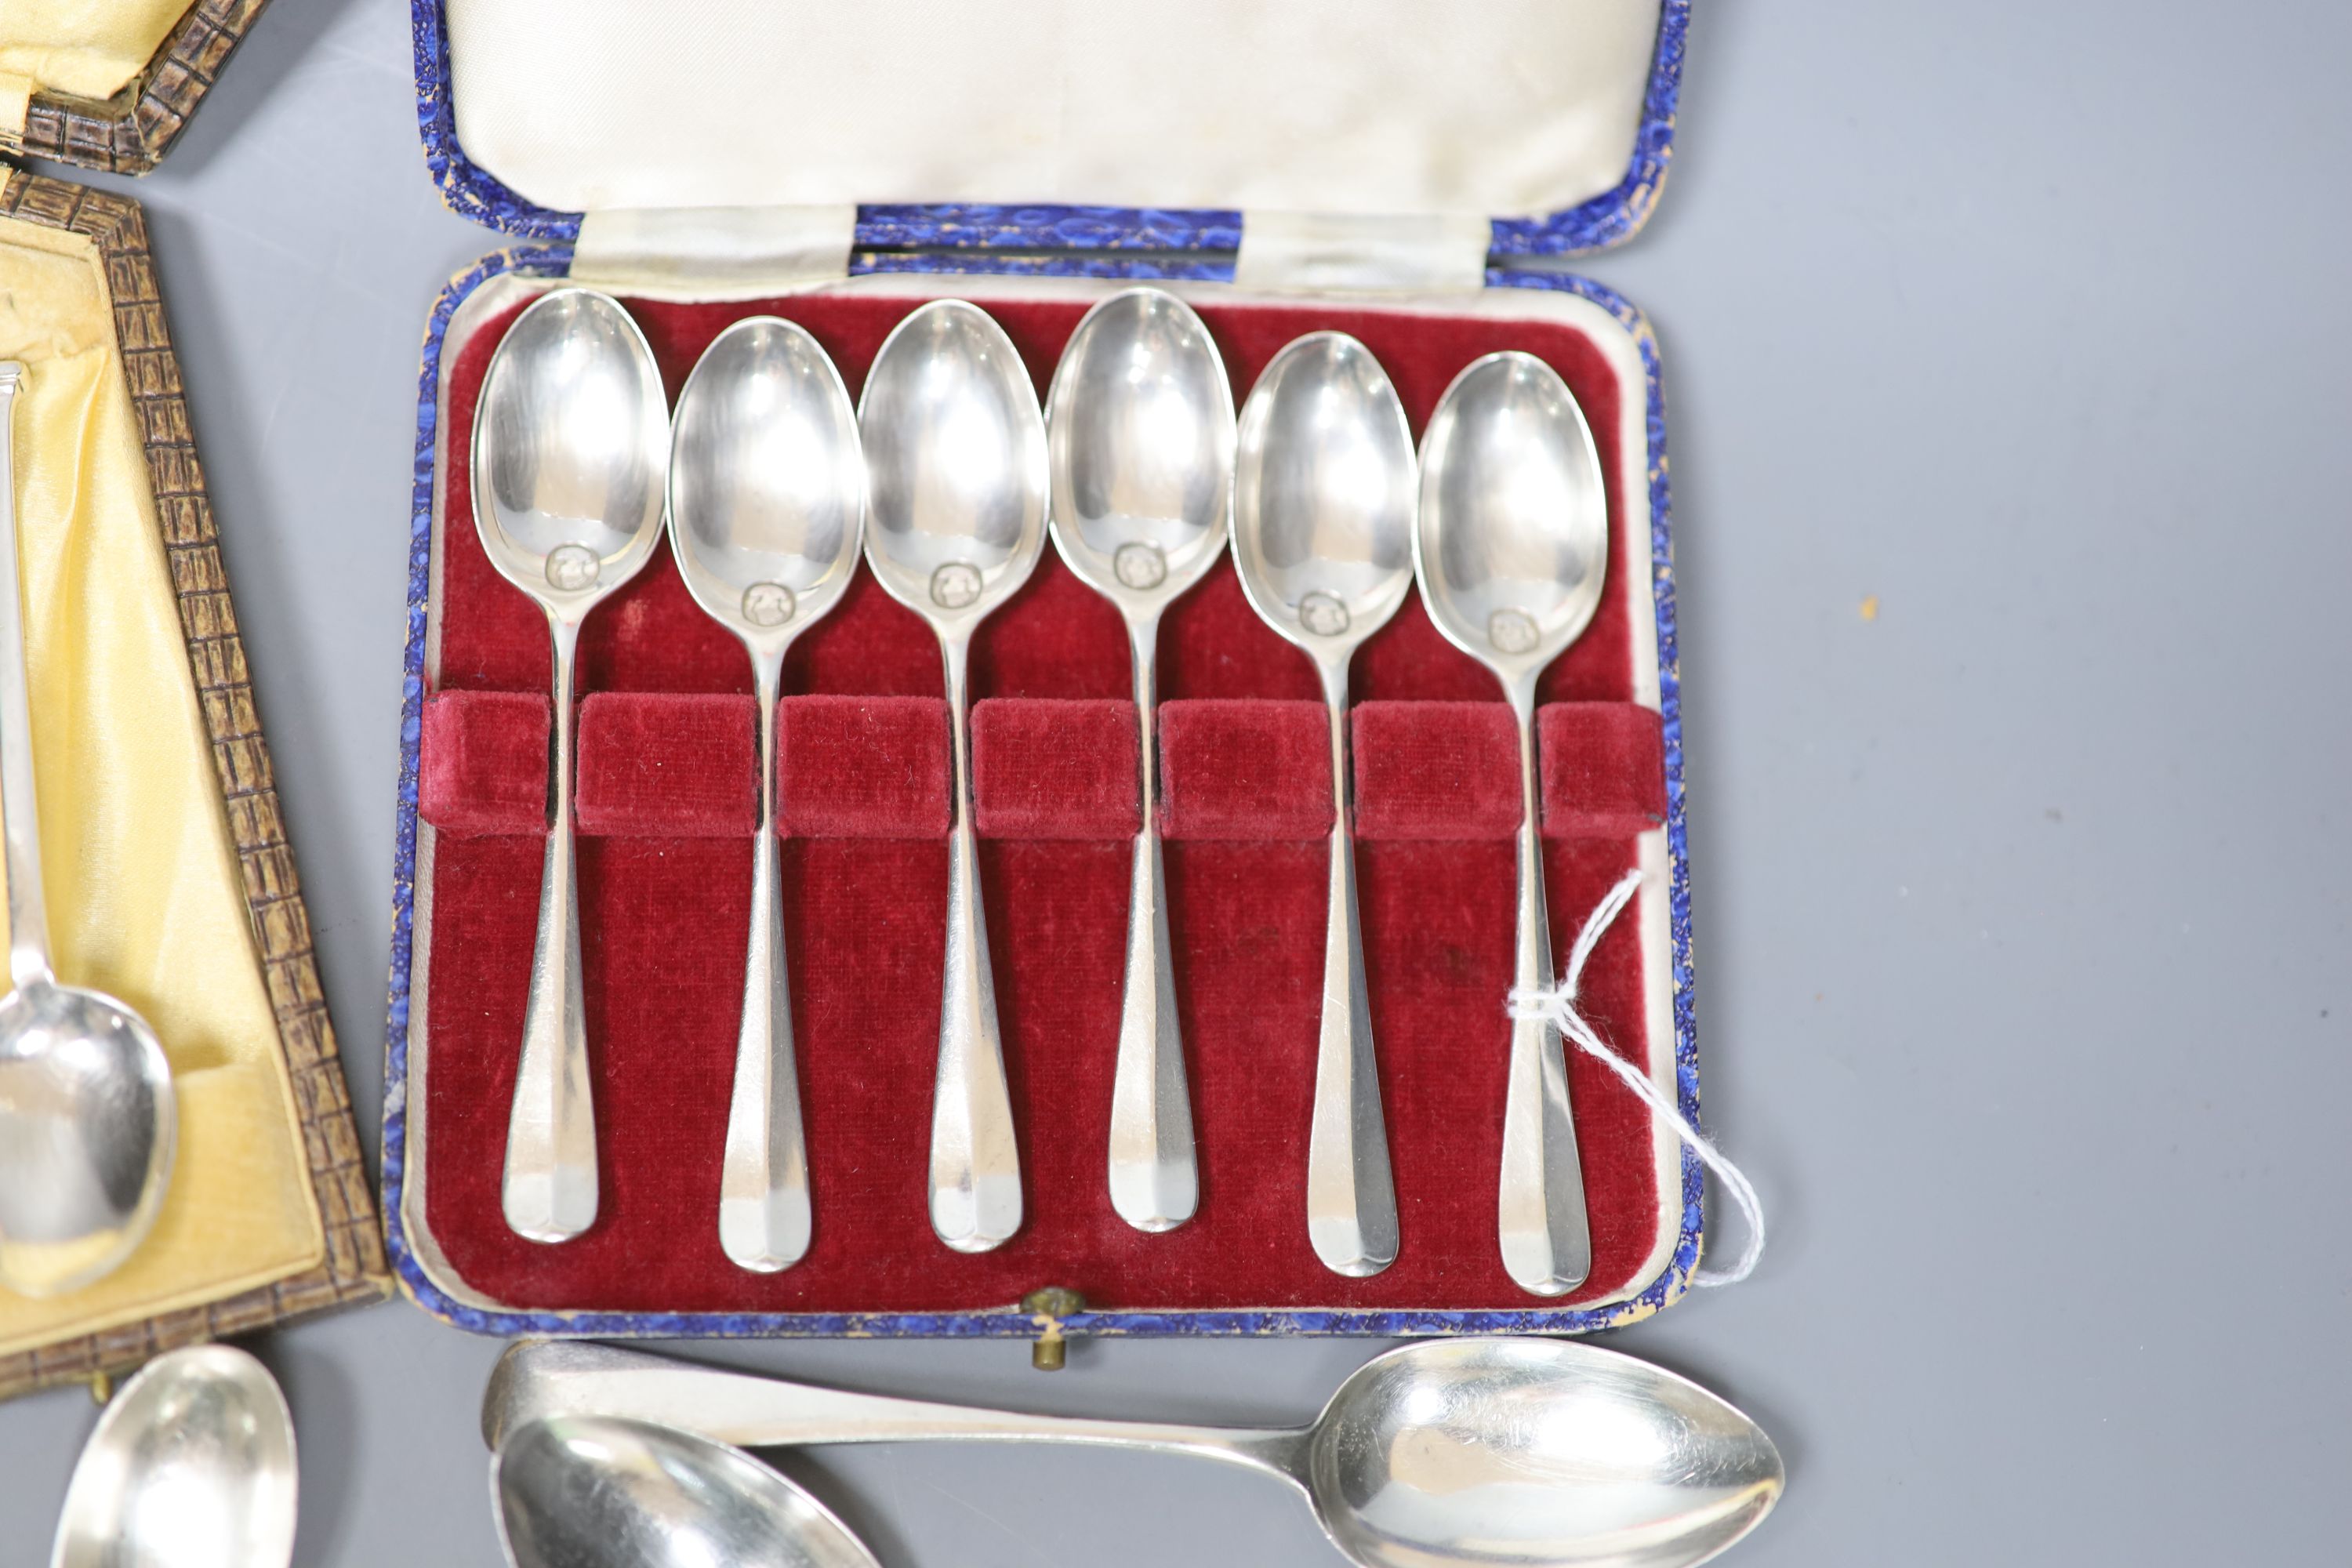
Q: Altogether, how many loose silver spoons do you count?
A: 3